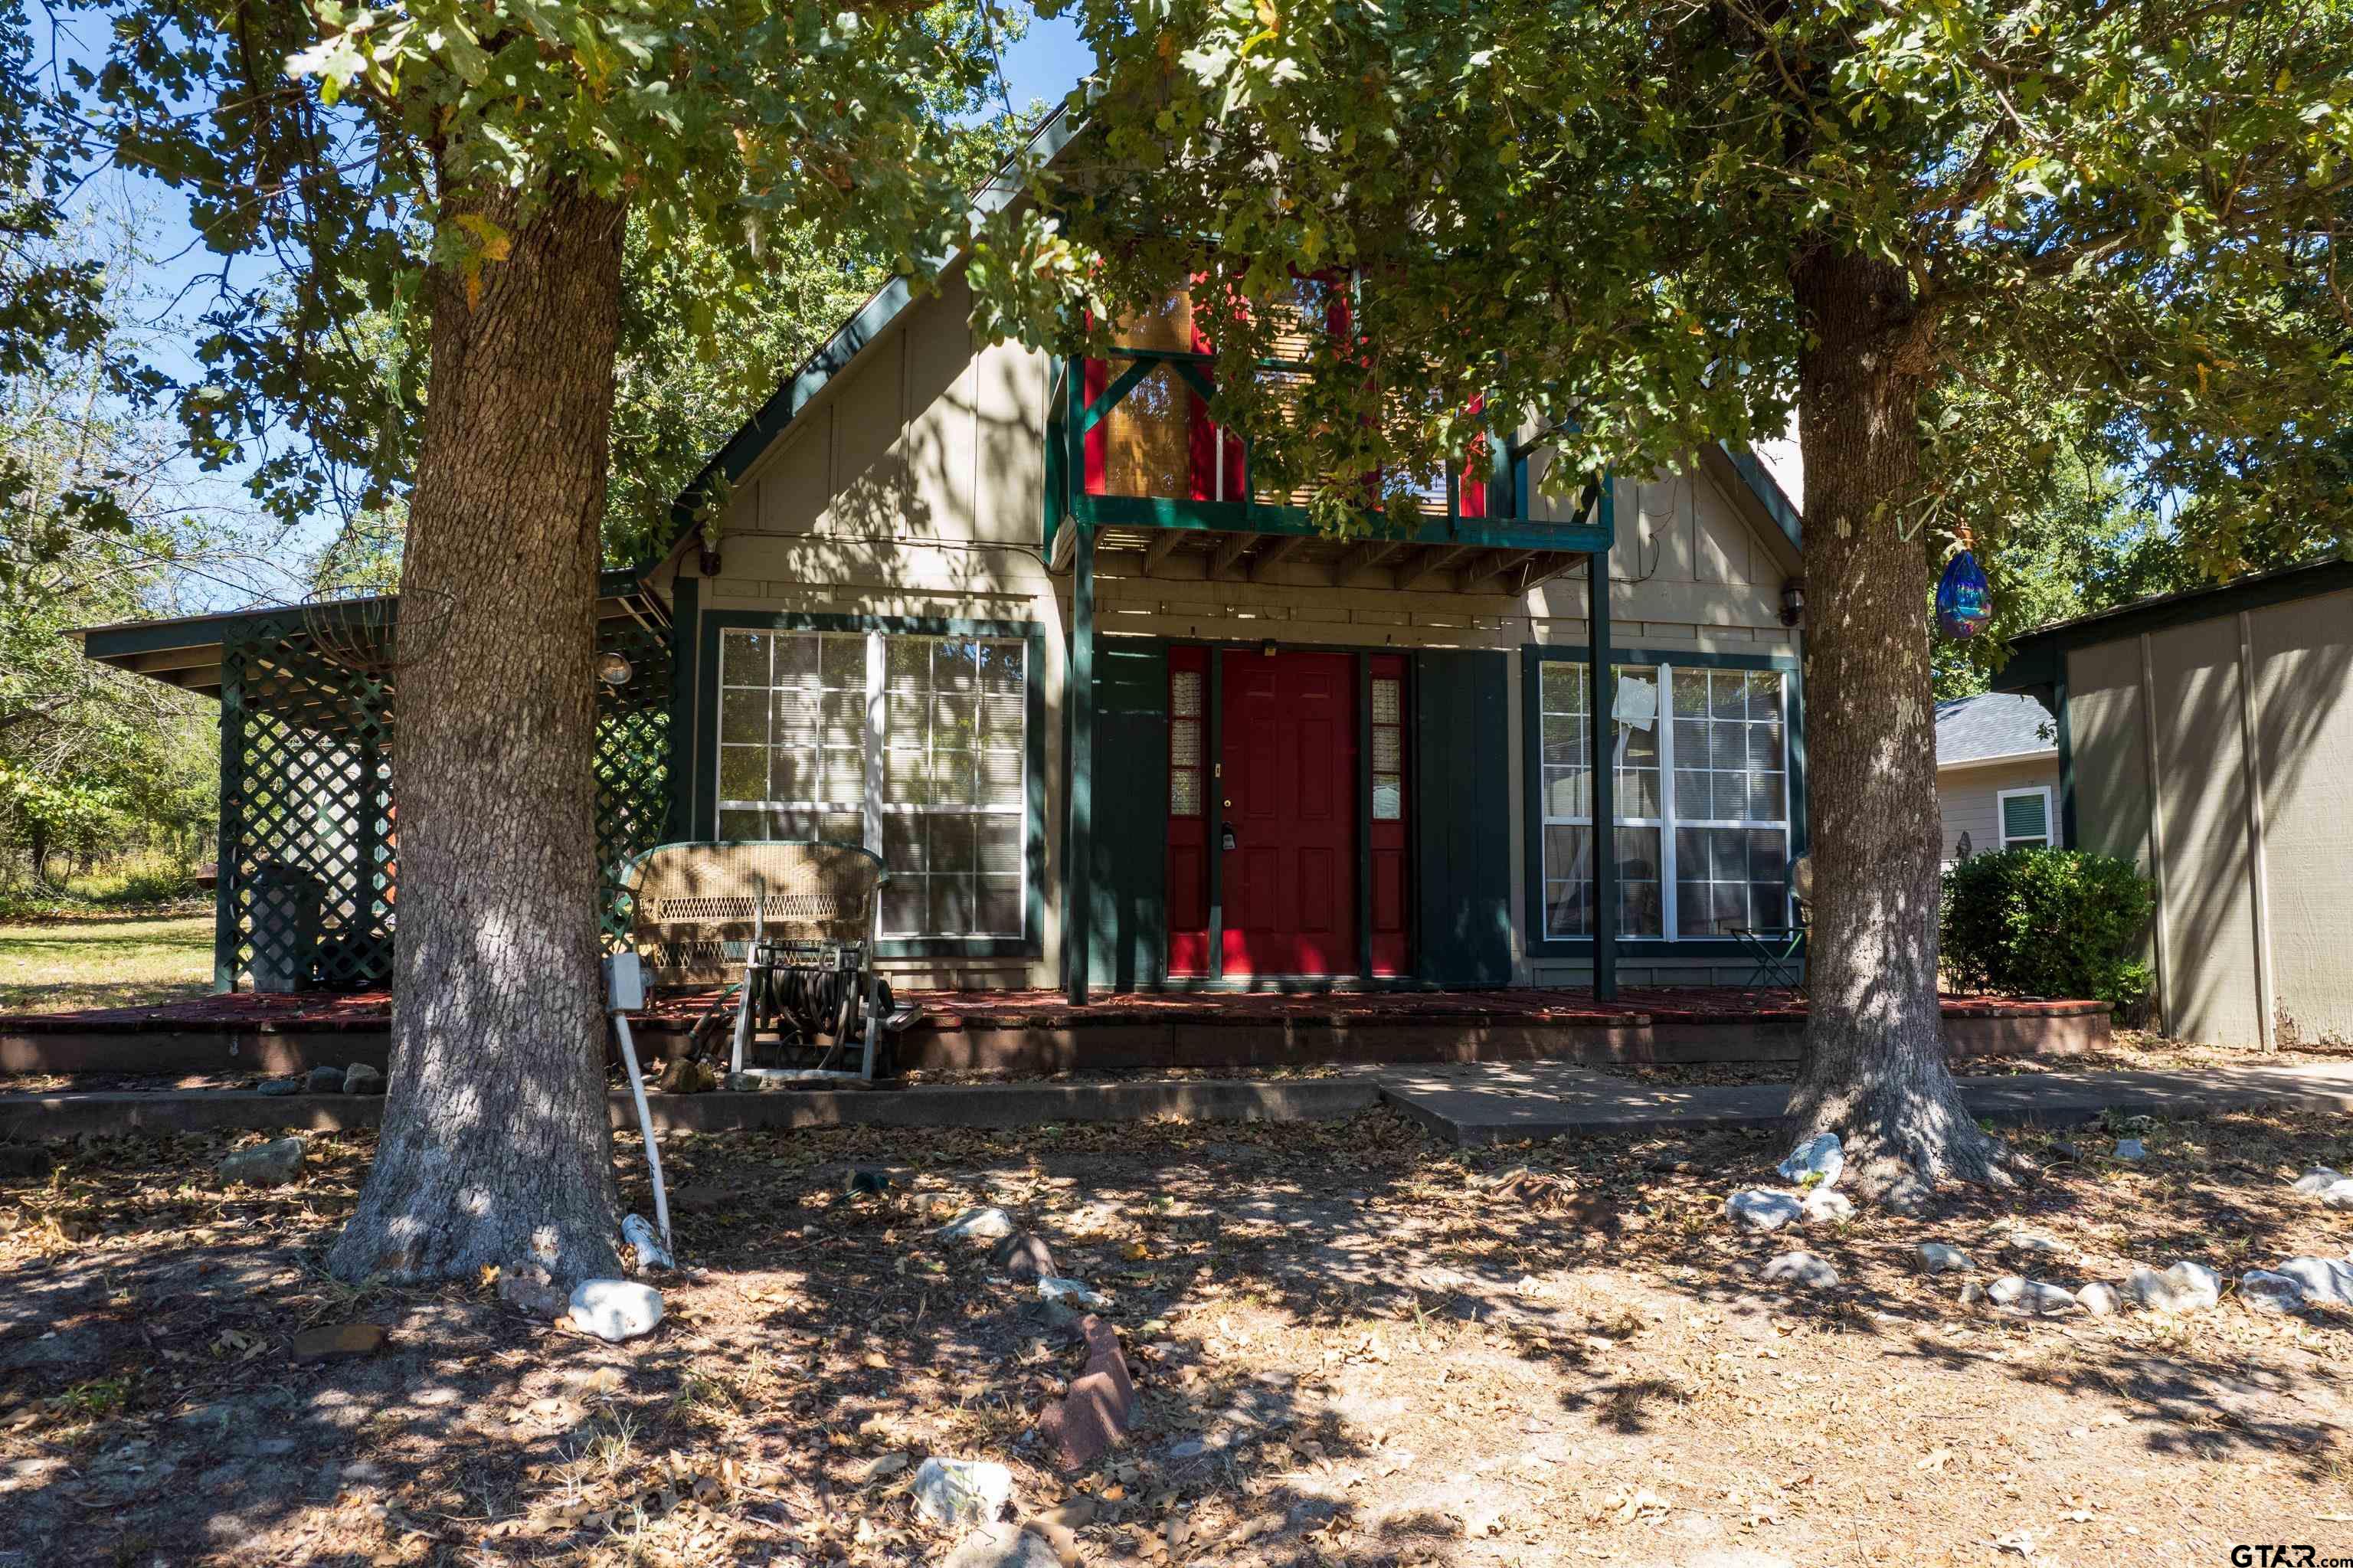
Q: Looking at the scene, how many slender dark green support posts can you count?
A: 2